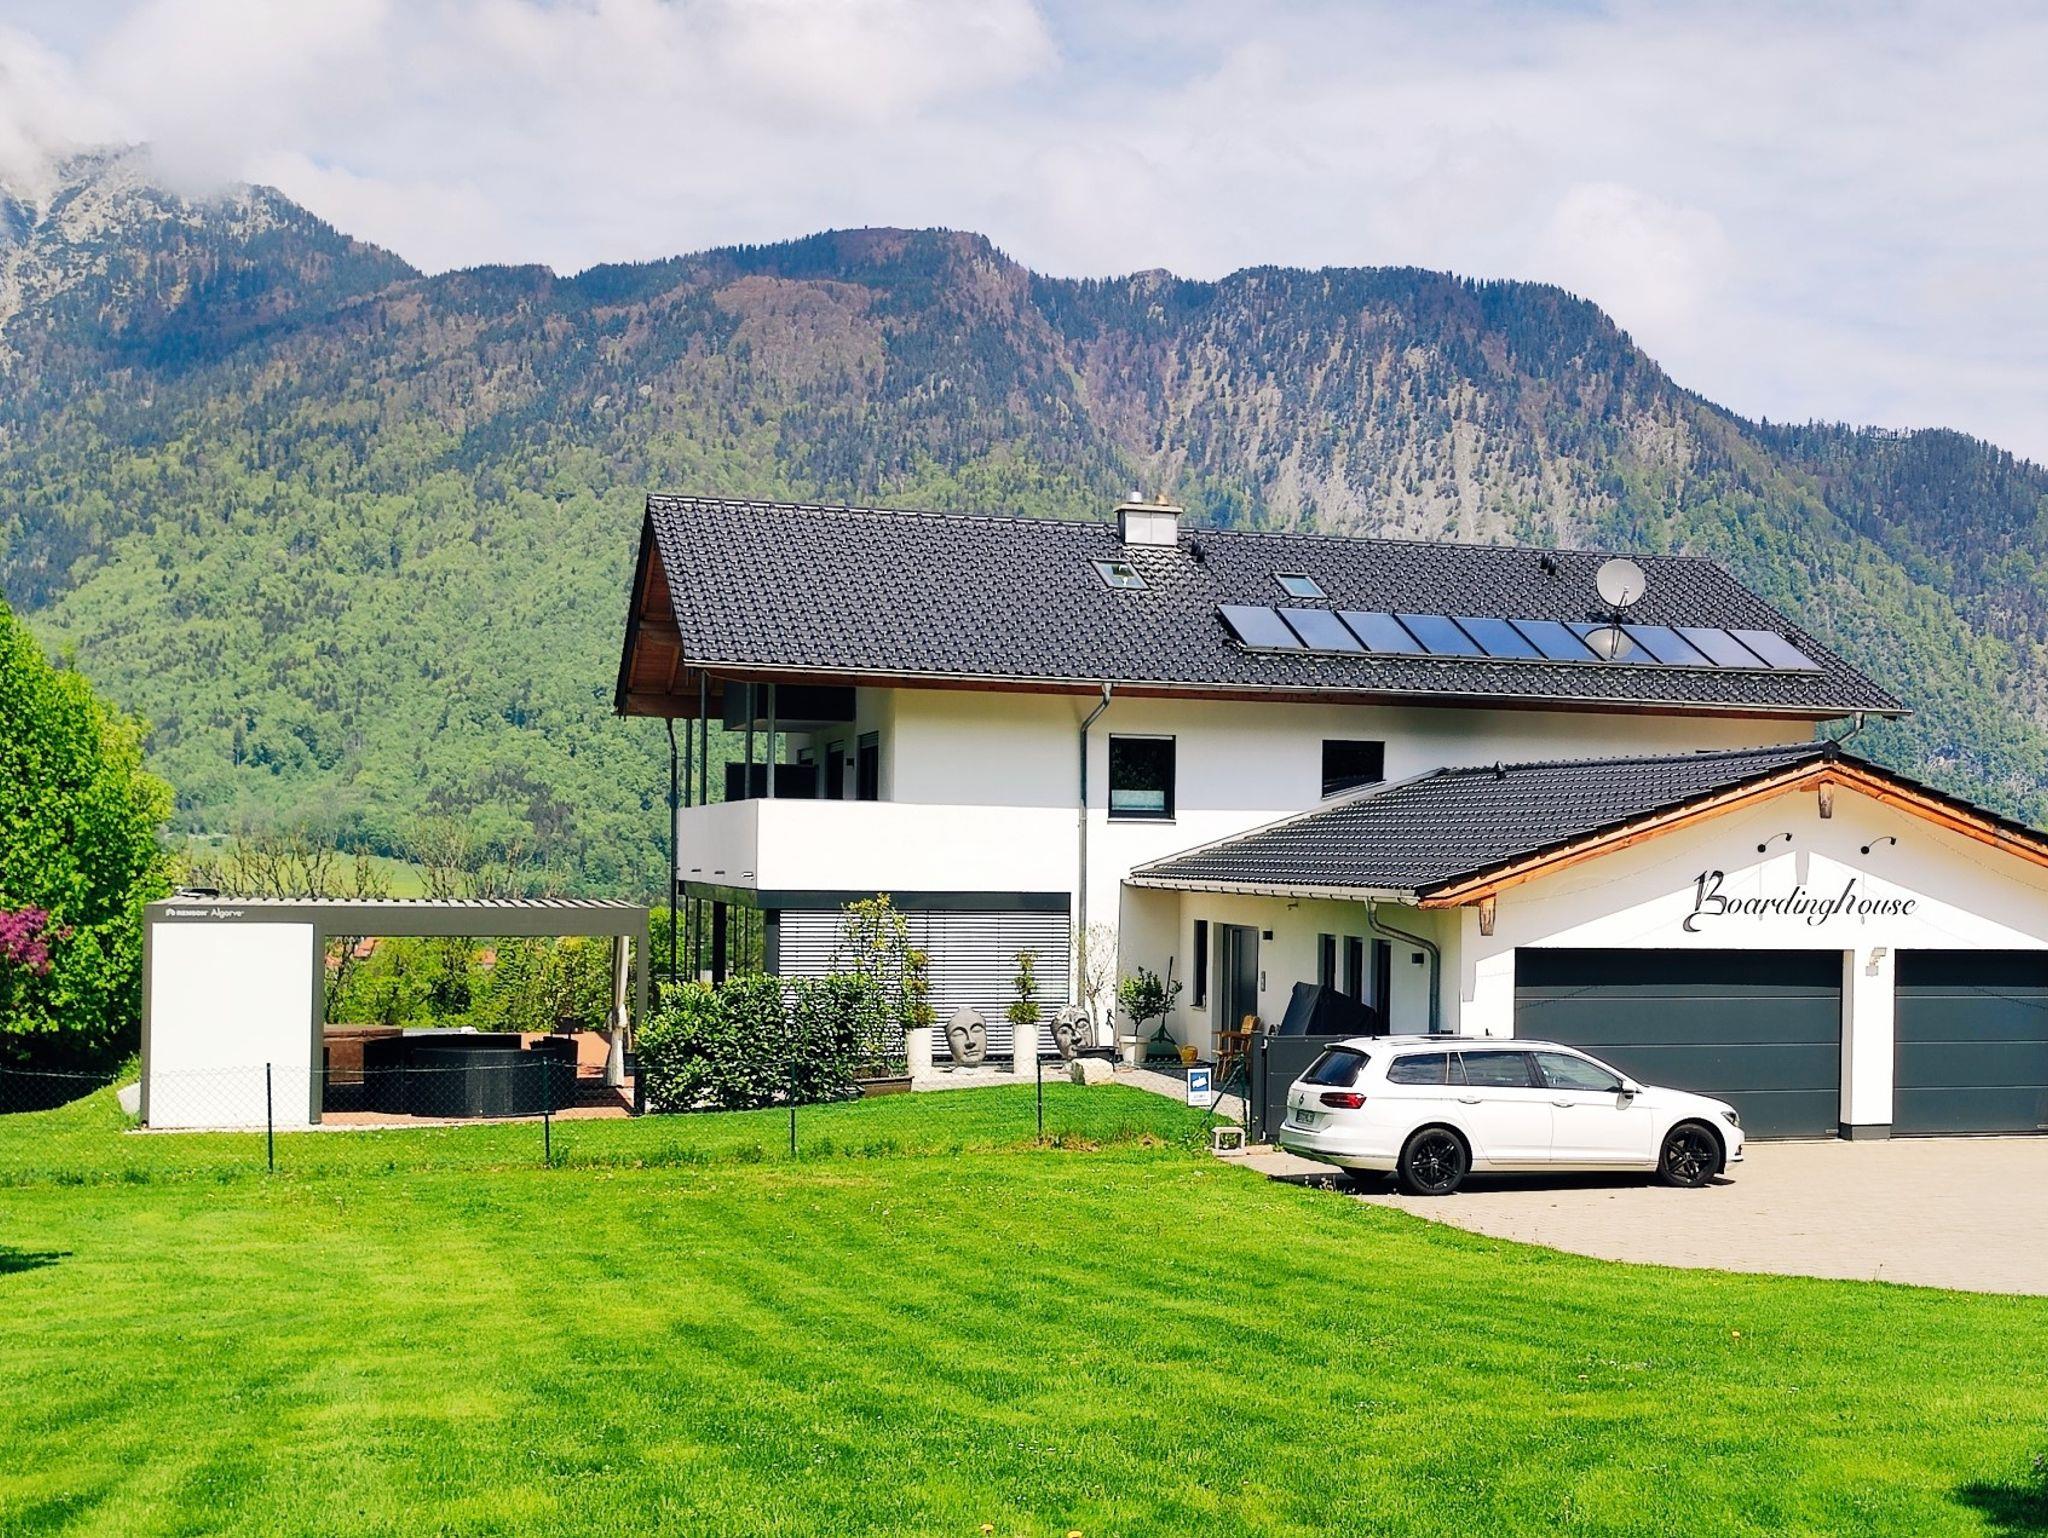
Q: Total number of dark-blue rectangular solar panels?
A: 10